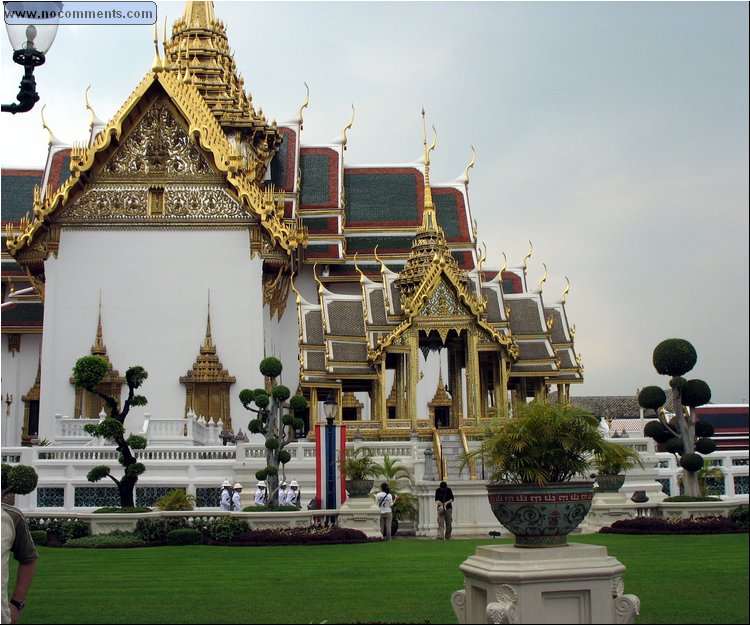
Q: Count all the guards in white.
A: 5